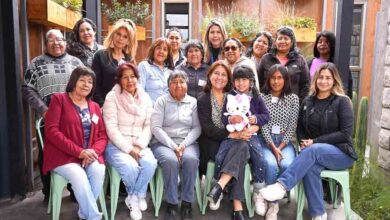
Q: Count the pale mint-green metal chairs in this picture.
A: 6